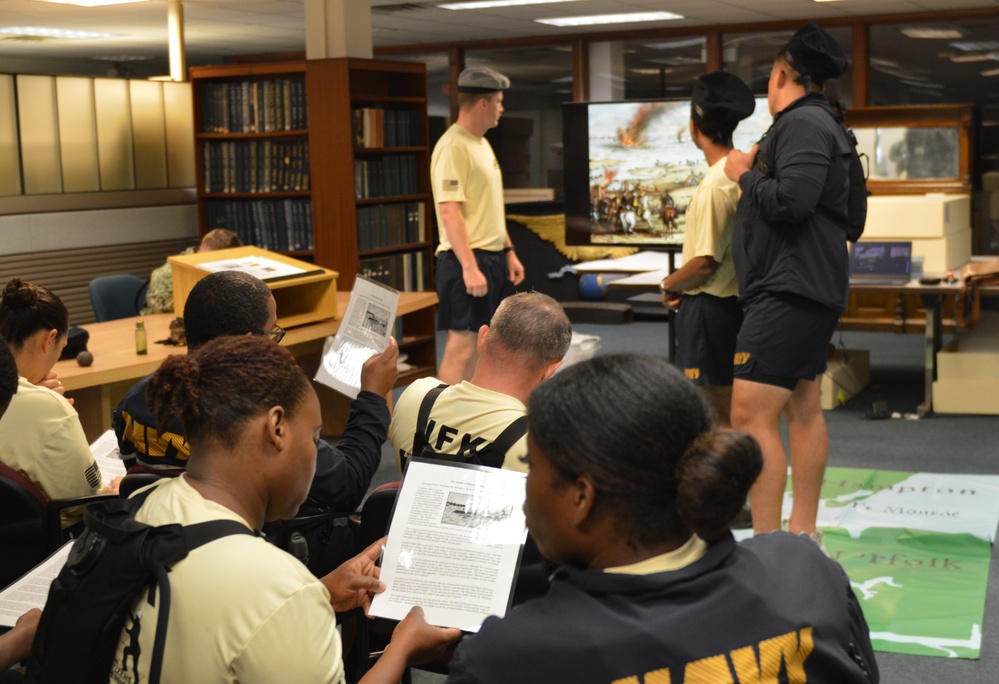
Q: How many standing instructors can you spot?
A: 3